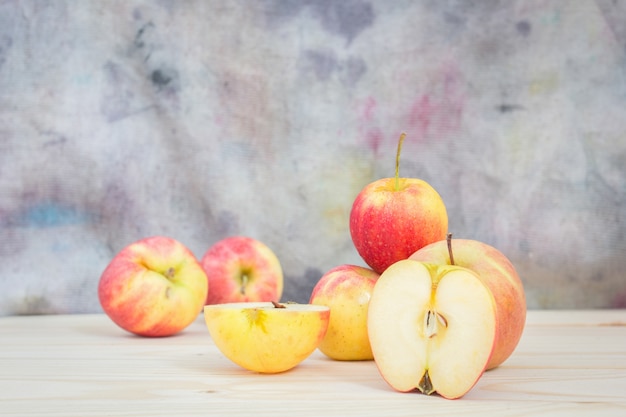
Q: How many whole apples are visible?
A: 5